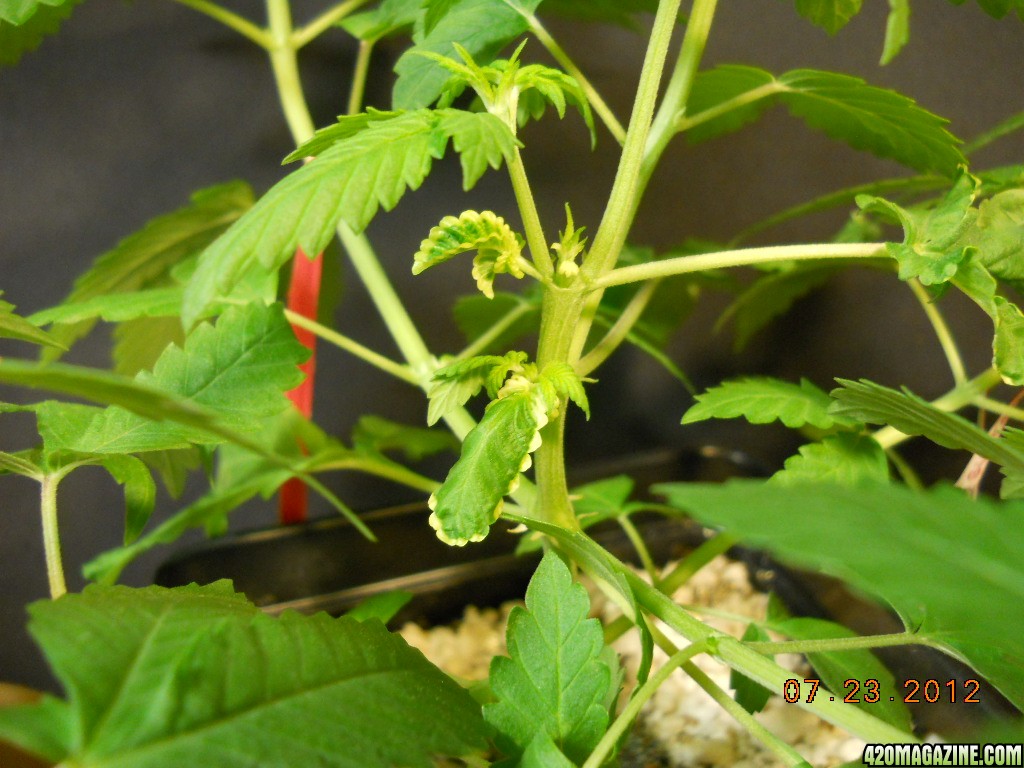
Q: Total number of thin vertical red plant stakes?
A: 1